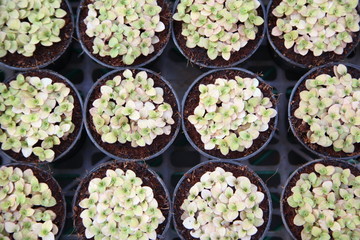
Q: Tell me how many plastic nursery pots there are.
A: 12